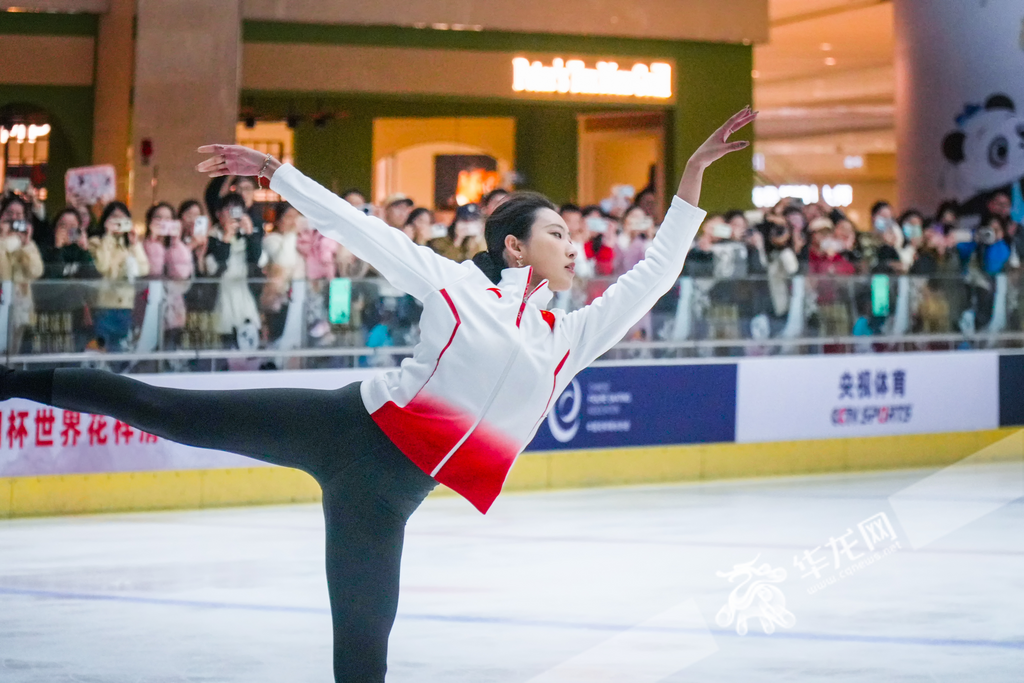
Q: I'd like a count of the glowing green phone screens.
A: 2